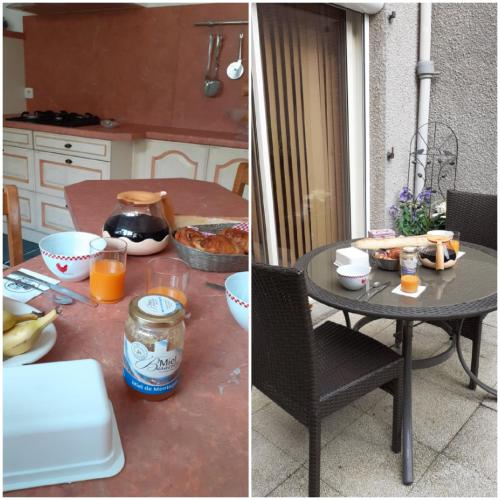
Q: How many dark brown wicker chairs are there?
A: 2